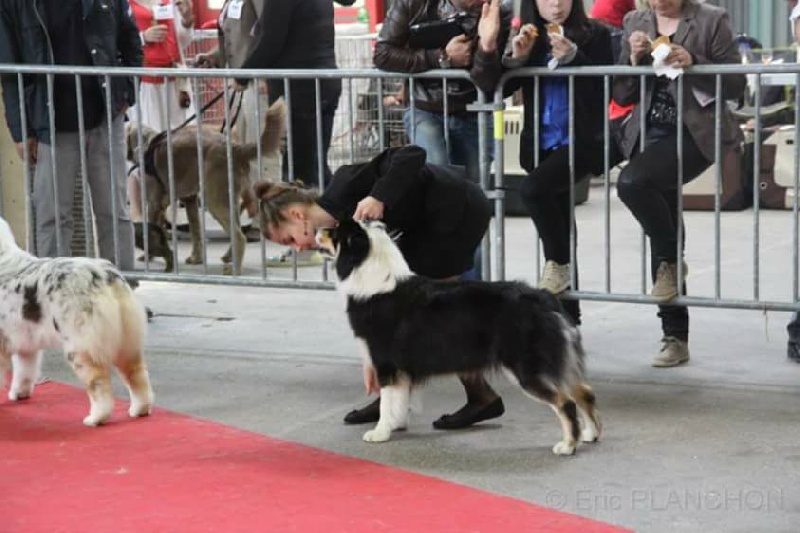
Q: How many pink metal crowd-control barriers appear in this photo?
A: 0